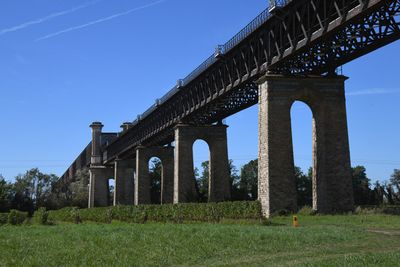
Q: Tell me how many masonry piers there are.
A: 5